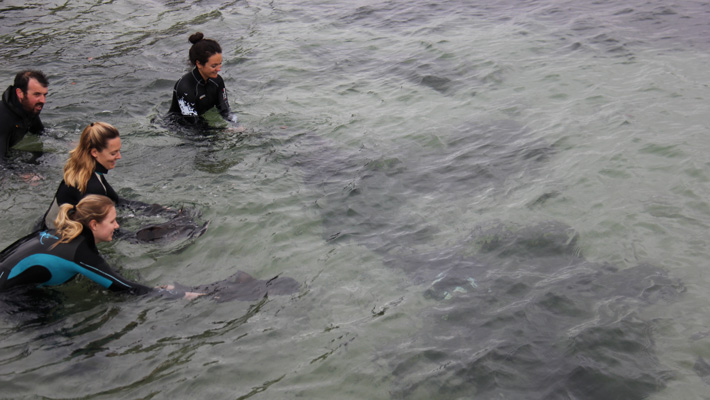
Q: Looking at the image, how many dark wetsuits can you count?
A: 4